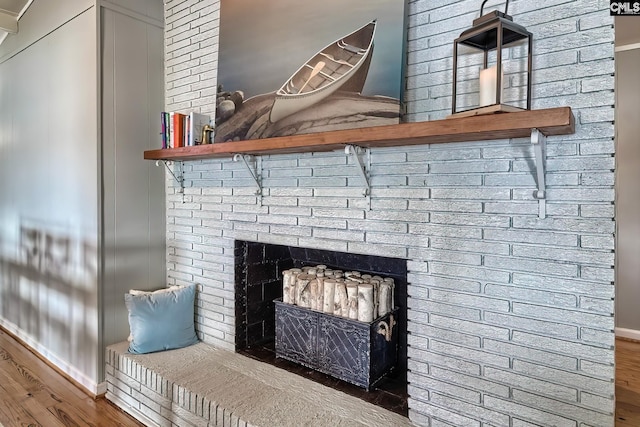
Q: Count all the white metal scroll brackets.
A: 4